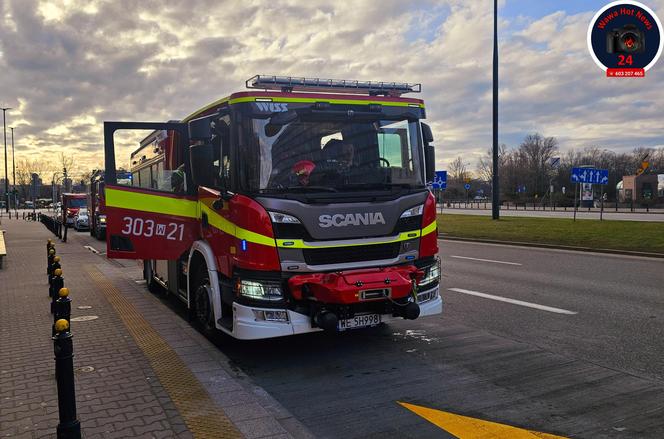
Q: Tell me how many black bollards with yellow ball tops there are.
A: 7